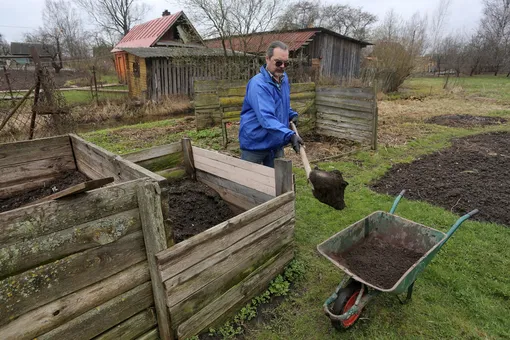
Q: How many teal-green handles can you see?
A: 2